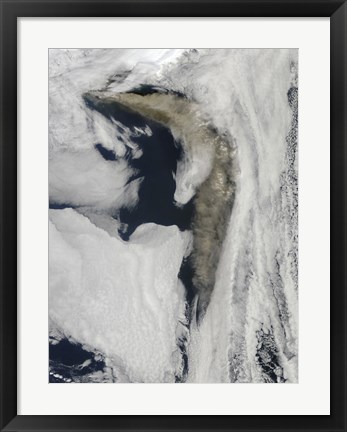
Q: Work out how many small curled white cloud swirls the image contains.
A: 1